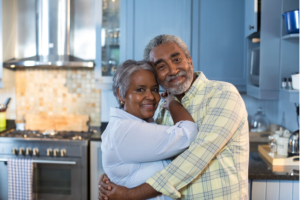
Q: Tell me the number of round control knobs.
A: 7